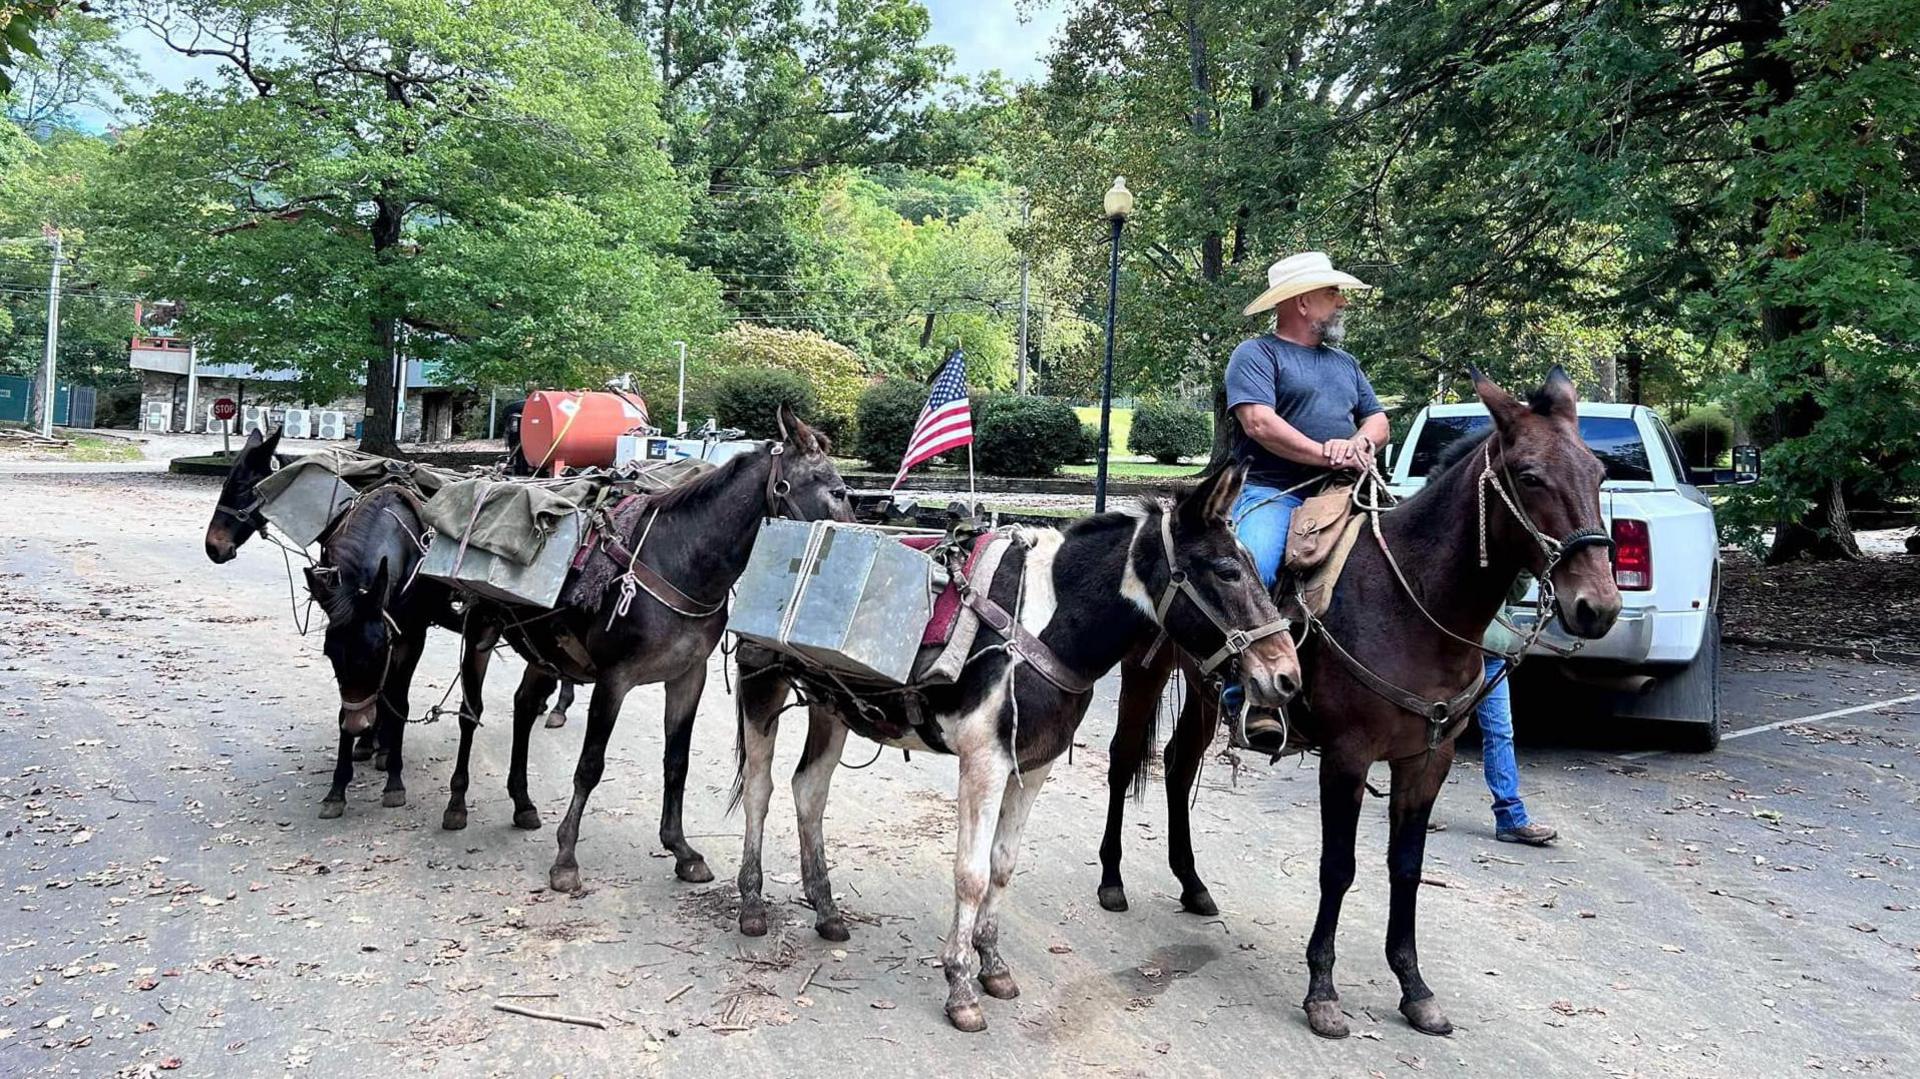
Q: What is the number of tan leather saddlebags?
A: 1